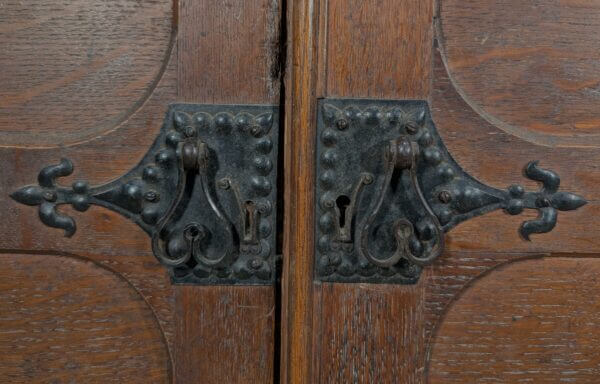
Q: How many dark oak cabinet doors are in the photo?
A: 2